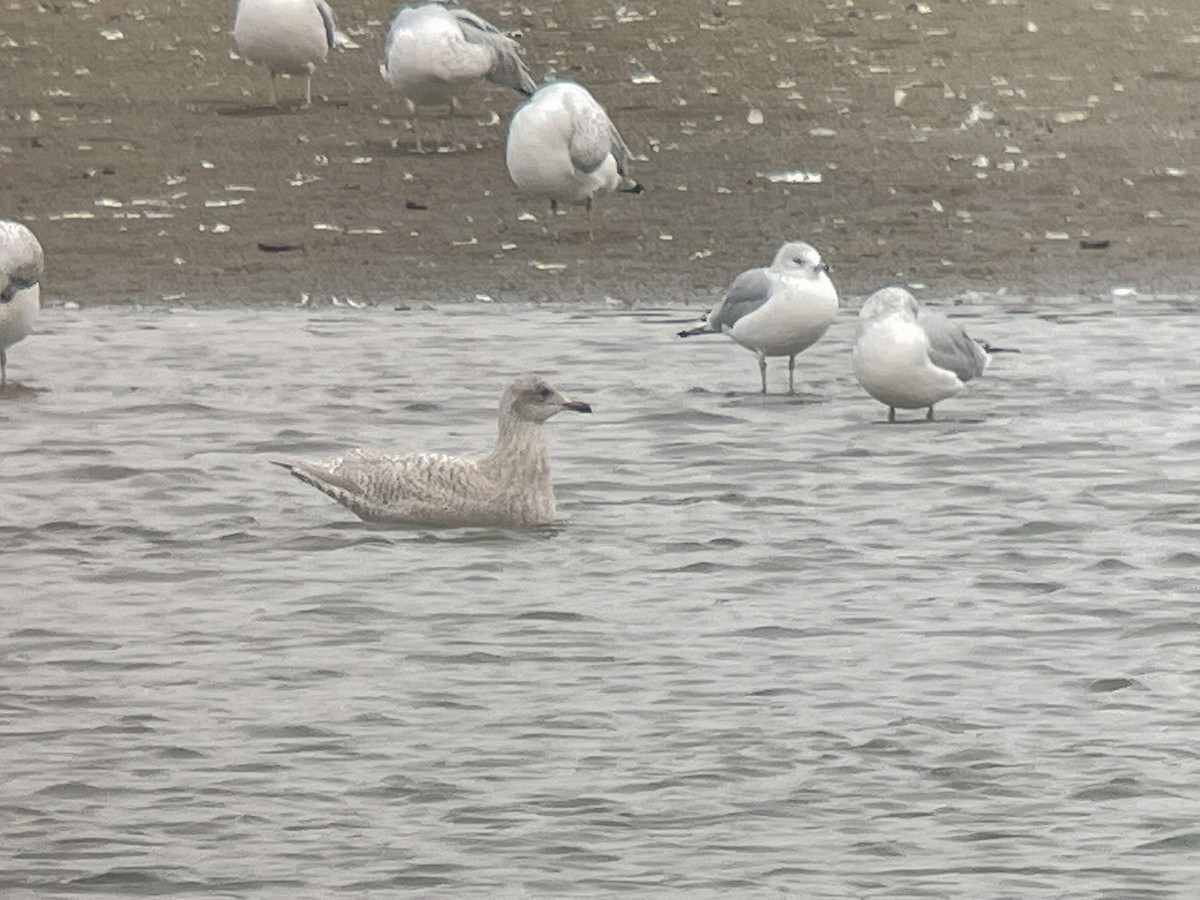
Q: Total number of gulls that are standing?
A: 6